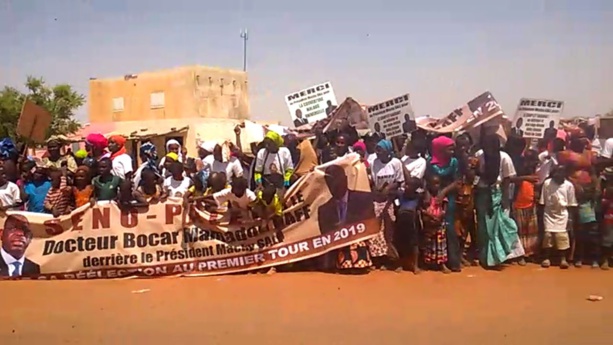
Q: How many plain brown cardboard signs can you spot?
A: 1